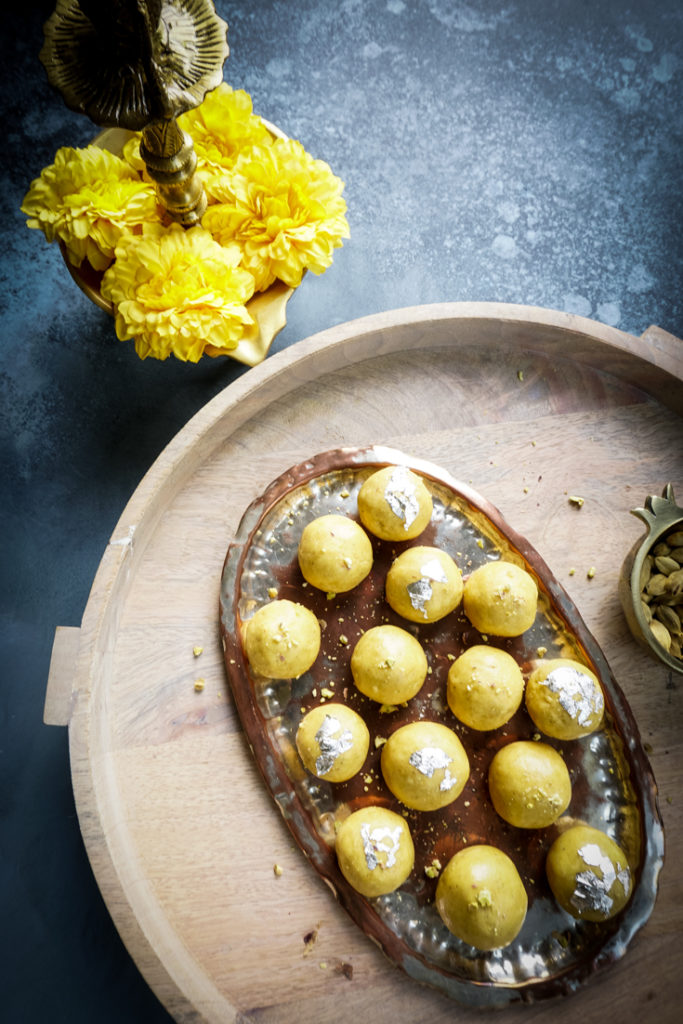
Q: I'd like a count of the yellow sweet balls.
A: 14